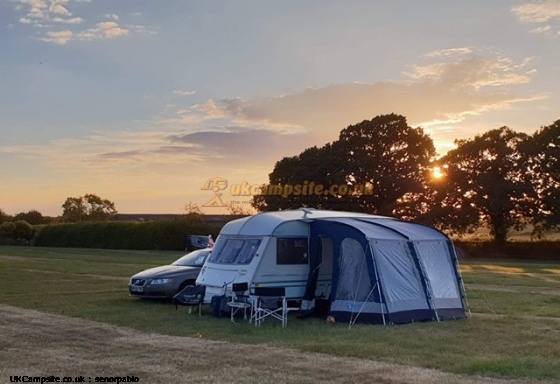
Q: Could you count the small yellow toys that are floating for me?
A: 0